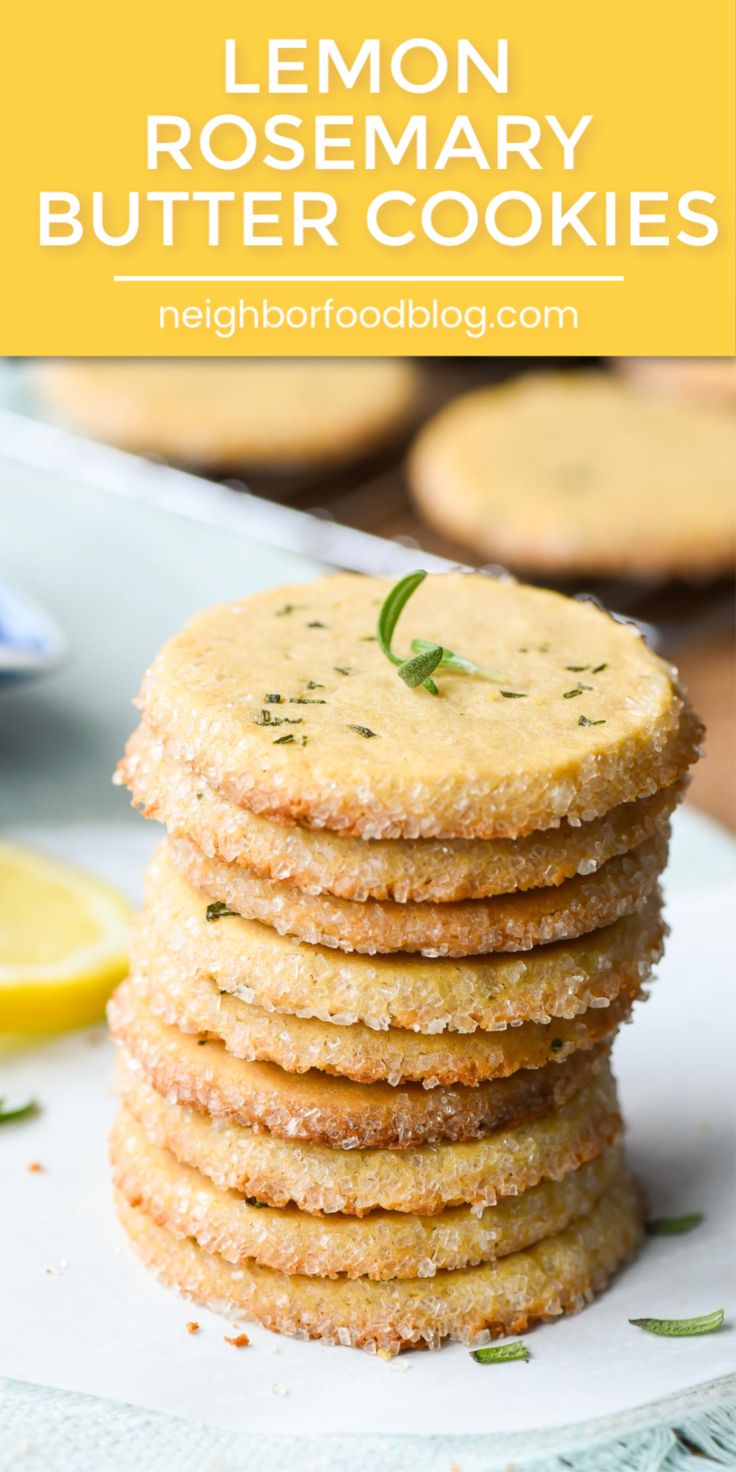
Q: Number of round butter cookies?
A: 12